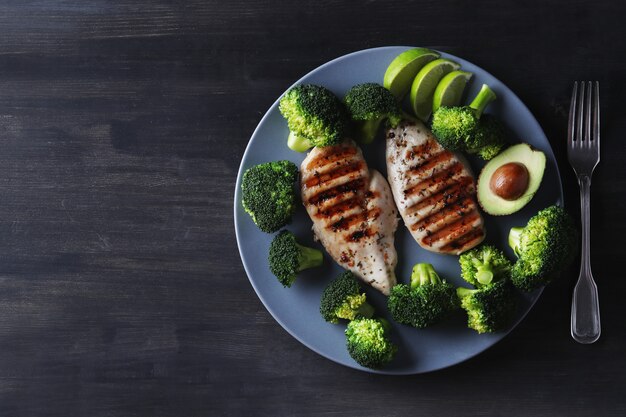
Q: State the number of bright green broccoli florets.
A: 11